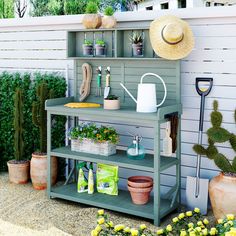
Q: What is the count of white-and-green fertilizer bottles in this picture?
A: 2